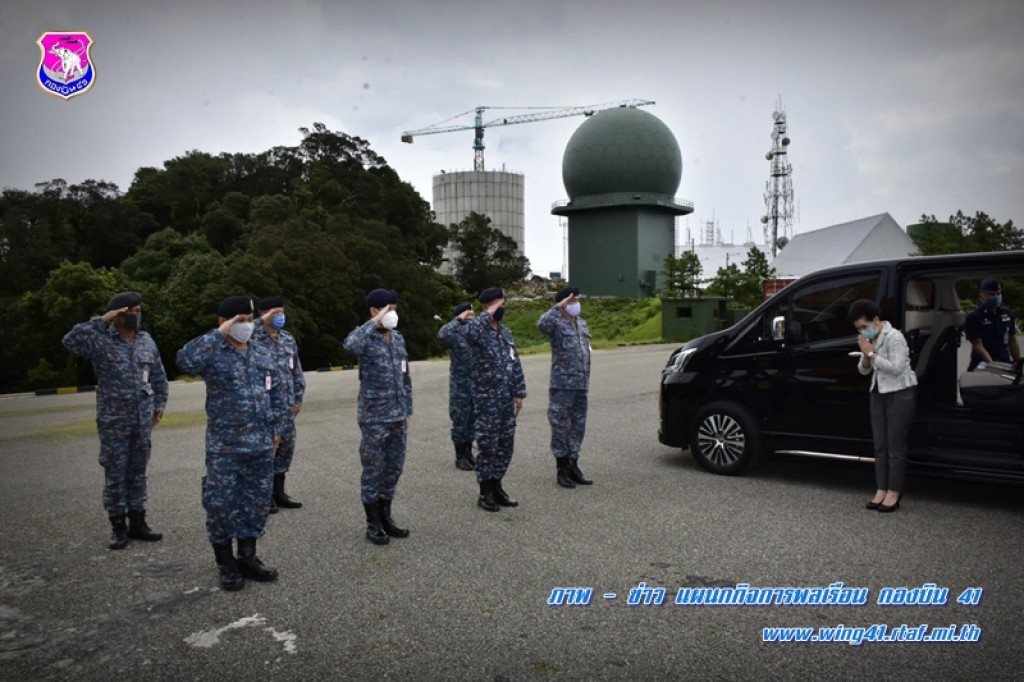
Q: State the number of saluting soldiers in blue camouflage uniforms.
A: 7